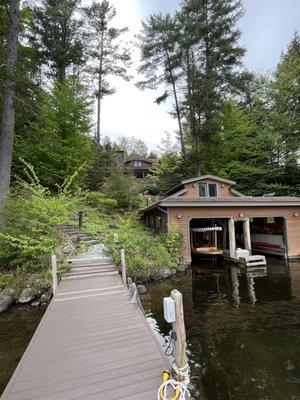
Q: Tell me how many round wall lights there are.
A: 5